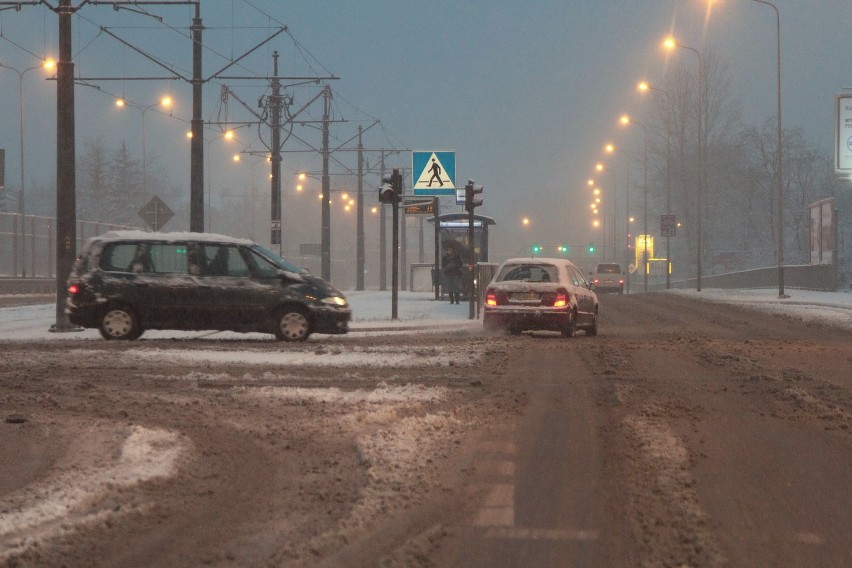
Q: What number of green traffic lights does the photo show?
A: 3